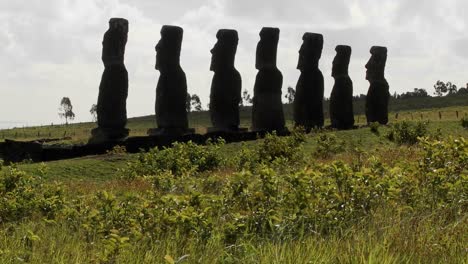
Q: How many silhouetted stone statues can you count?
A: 7